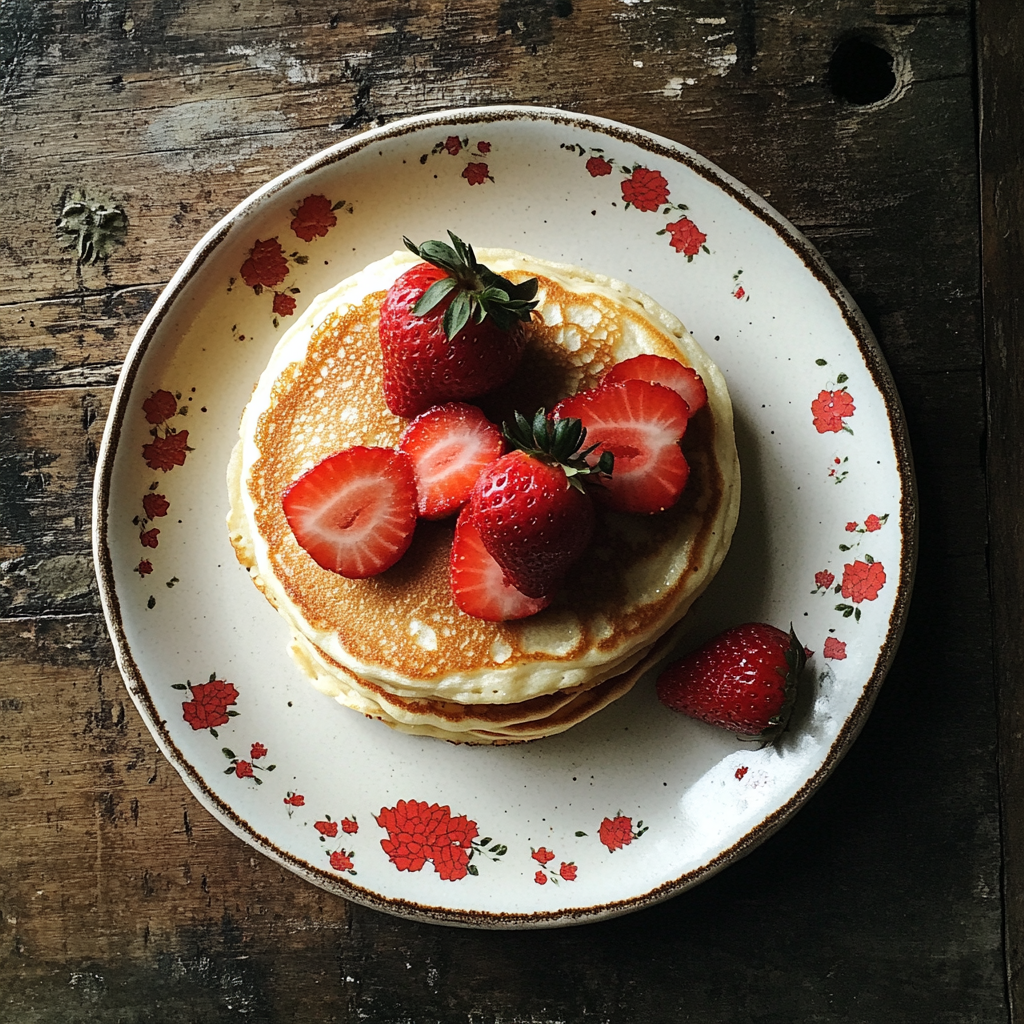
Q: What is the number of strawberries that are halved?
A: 5